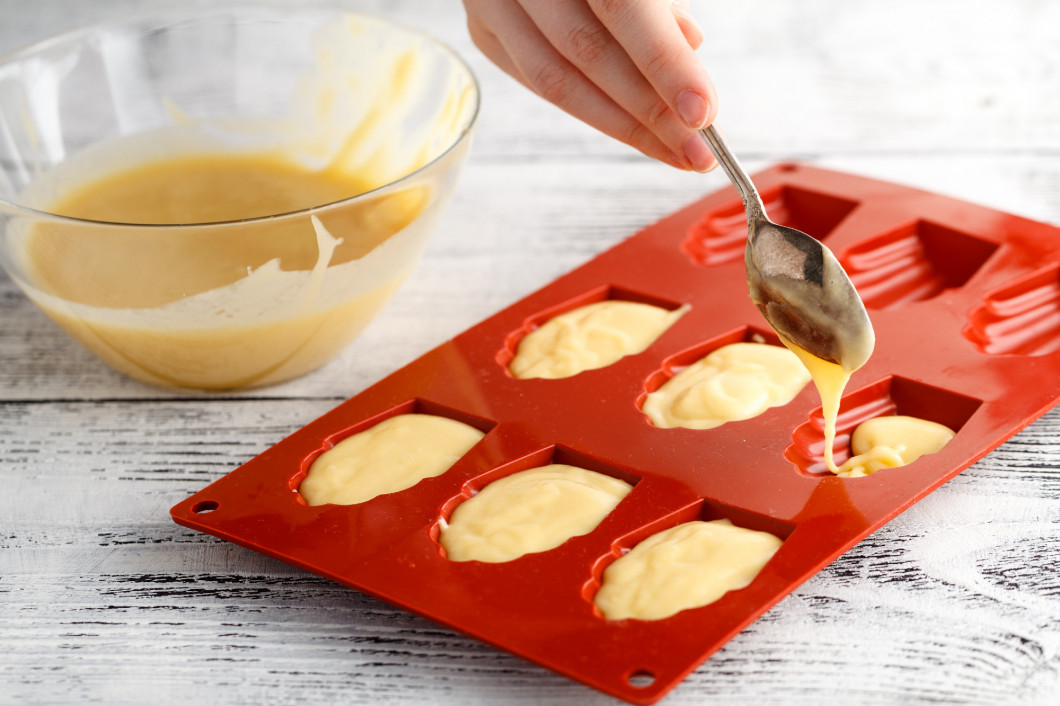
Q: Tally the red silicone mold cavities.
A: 9